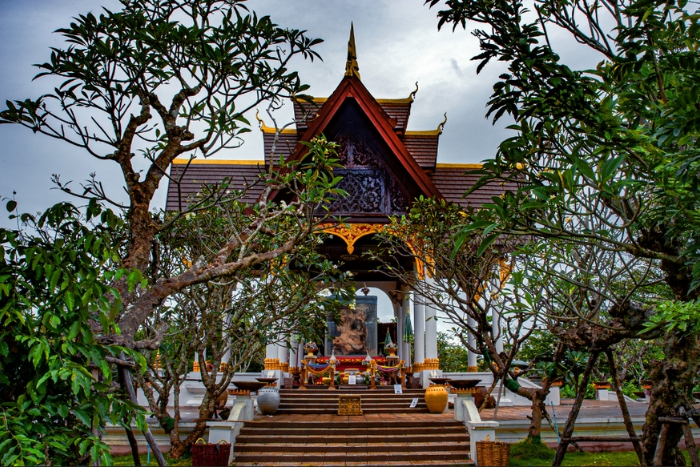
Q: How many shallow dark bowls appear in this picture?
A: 4